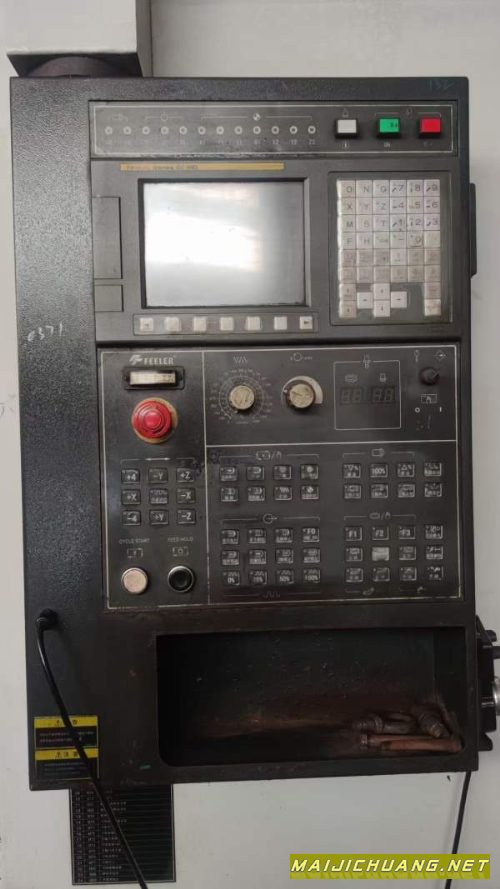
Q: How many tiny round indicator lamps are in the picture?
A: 12